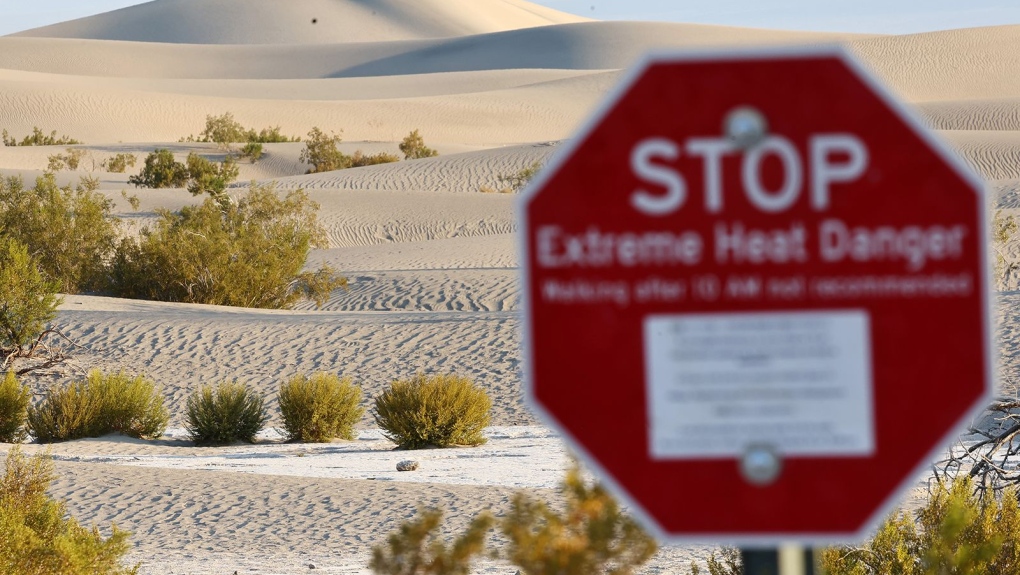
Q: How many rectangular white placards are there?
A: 1